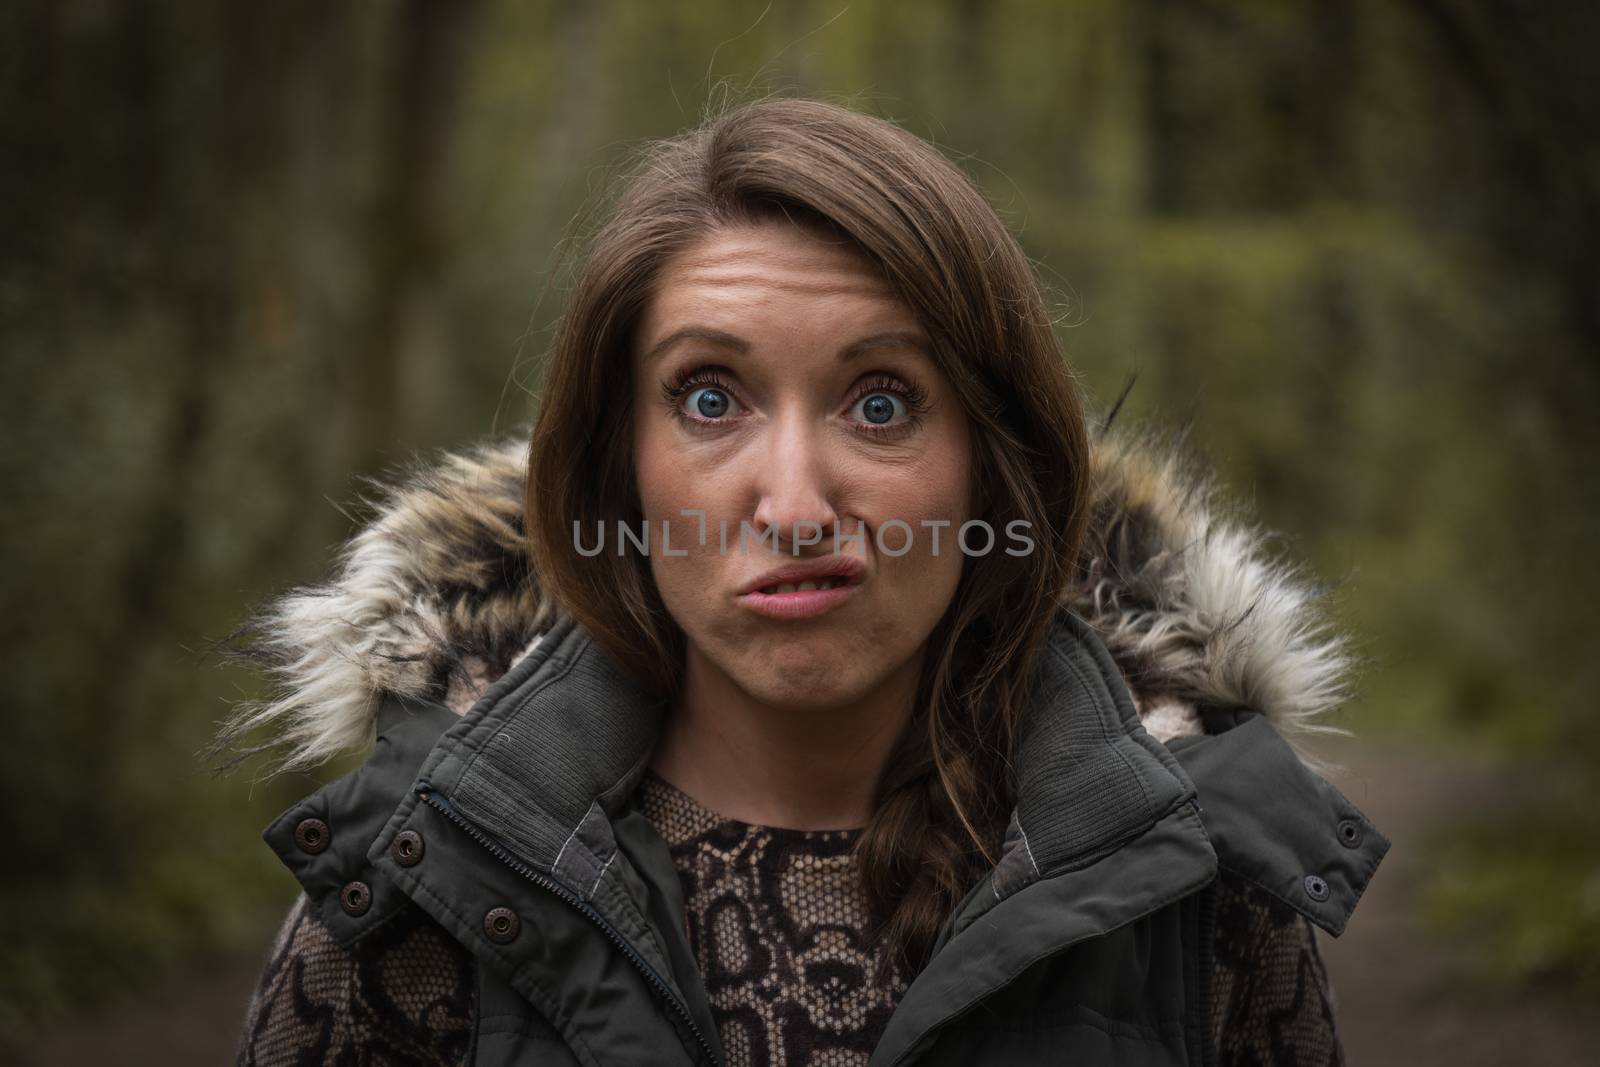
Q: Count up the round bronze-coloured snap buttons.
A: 4